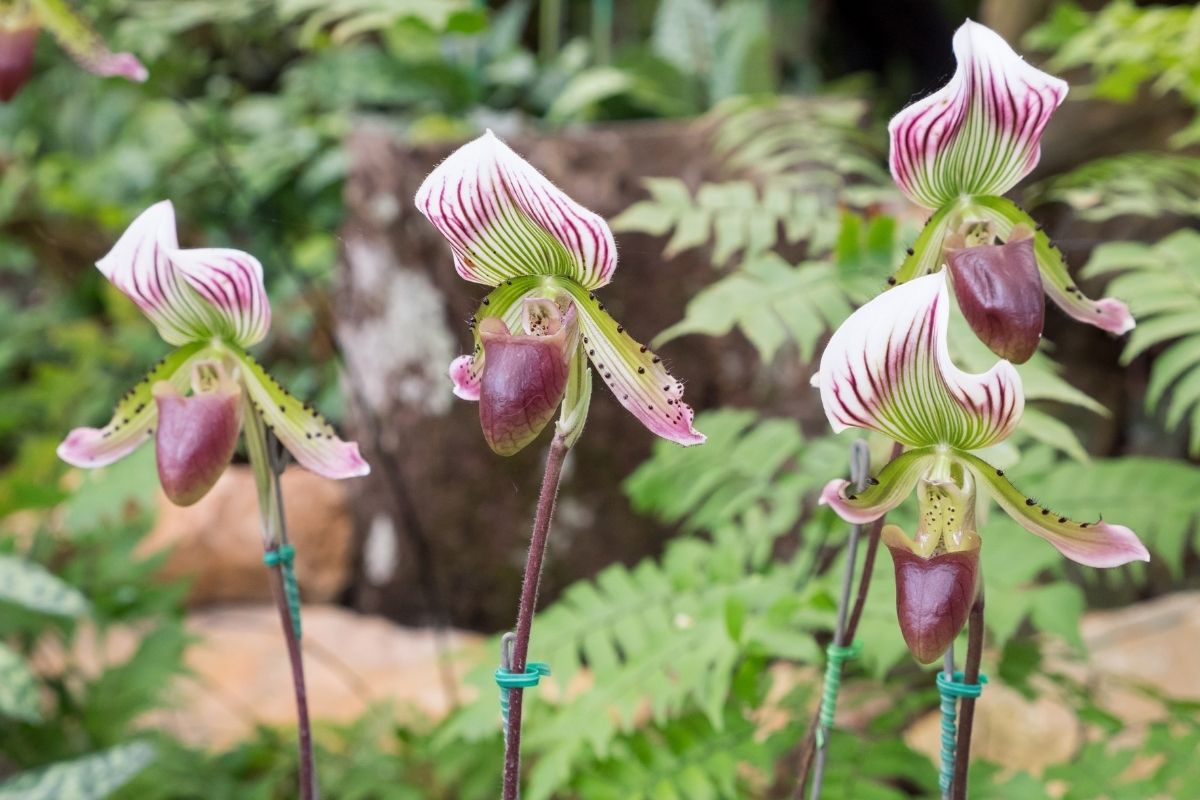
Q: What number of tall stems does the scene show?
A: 4